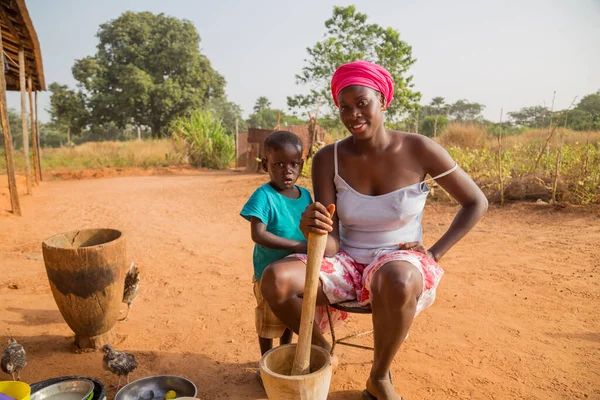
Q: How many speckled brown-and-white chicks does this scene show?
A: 3